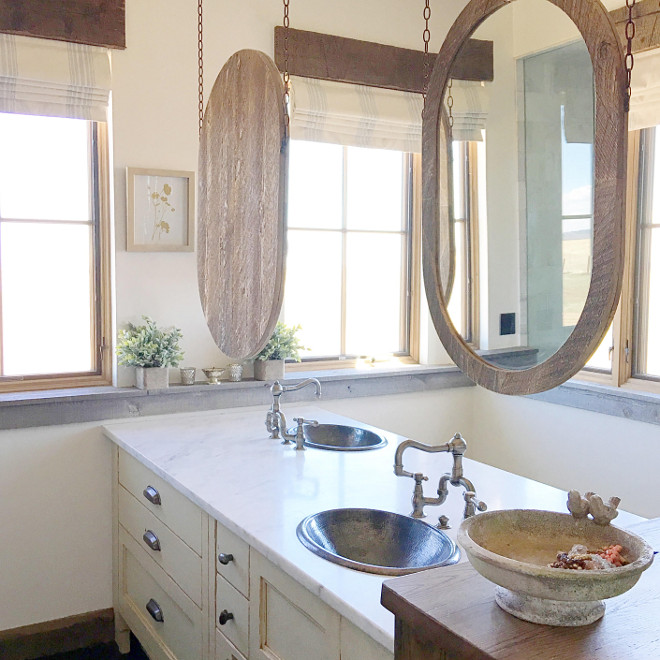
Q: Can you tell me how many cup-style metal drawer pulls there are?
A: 3